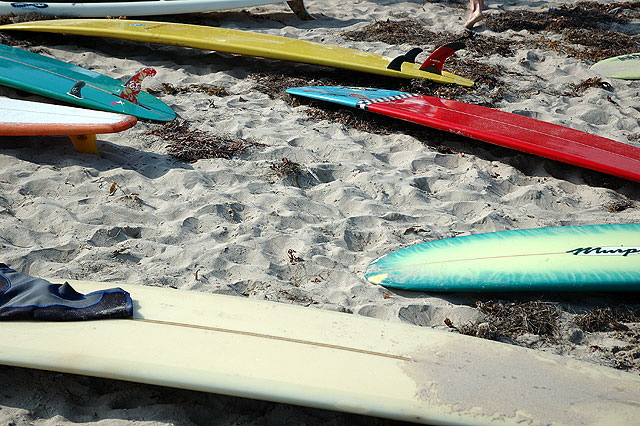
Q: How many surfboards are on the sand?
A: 8